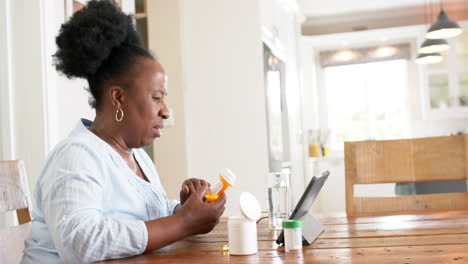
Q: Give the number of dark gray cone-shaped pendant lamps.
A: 3